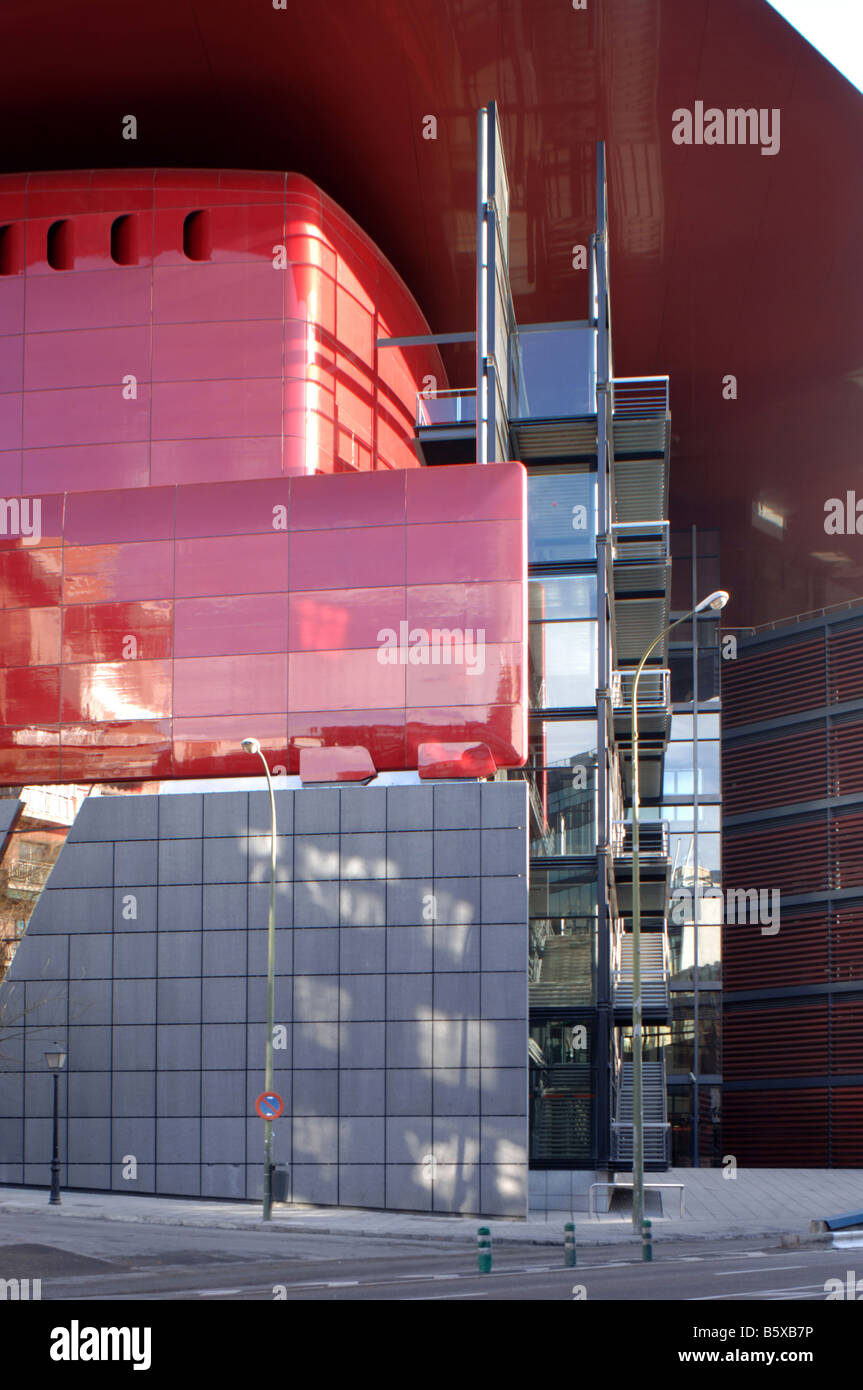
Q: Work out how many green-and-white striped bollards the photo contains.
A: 3